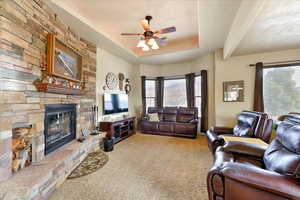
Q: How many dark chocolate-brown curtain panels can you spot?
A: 5